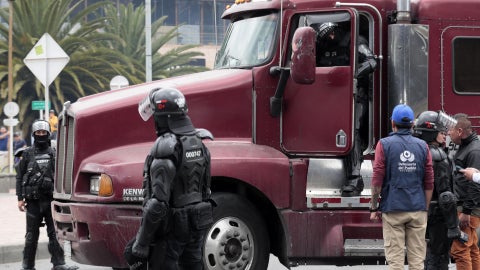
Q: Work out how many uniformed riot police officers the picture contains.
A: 4